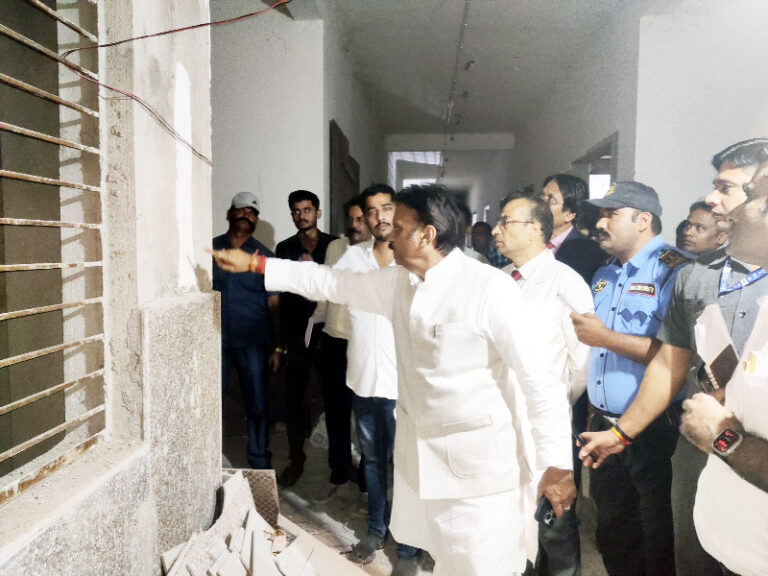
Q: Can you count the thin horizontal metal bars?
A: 11